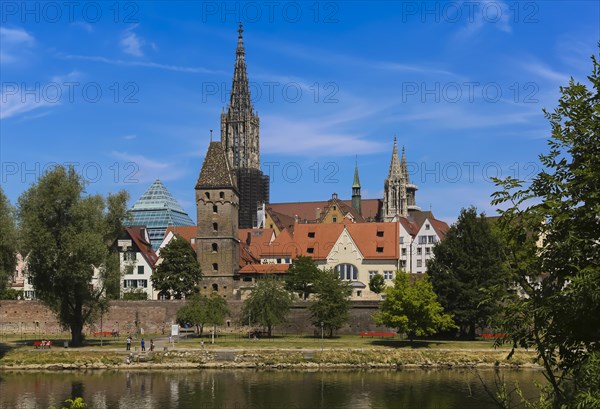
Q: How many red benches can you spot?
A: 4